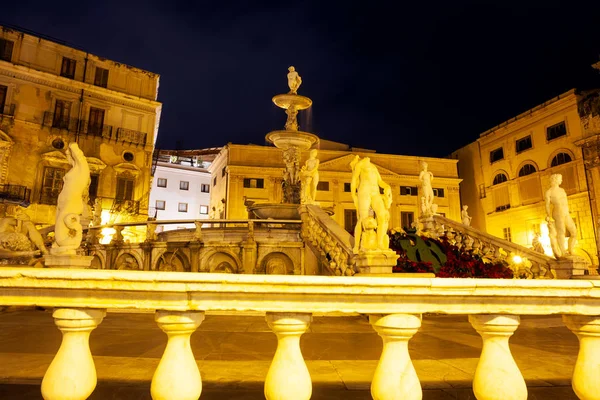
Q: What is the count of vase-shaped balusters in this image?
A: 6